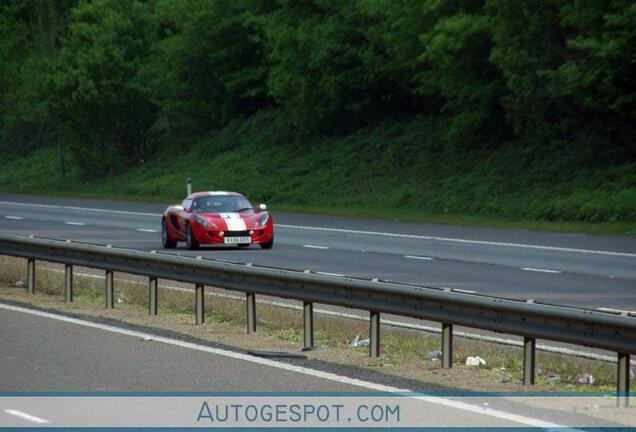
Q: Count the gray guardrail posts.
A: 11